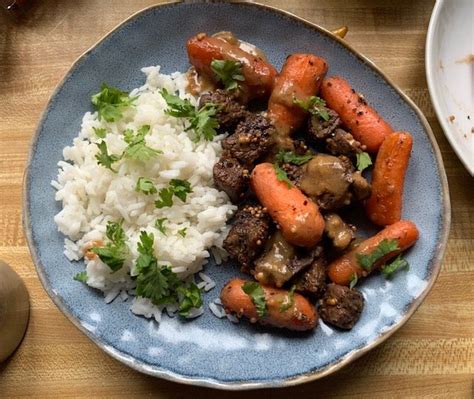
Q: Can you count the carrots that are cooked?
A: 7